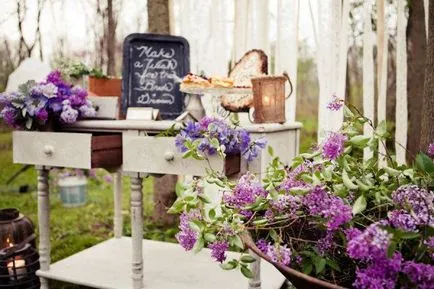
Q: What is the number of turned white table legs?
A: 4